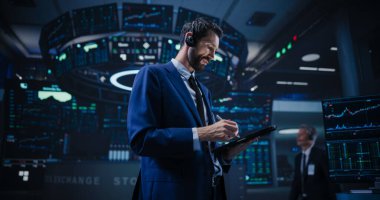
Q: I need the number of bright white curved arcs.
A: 1